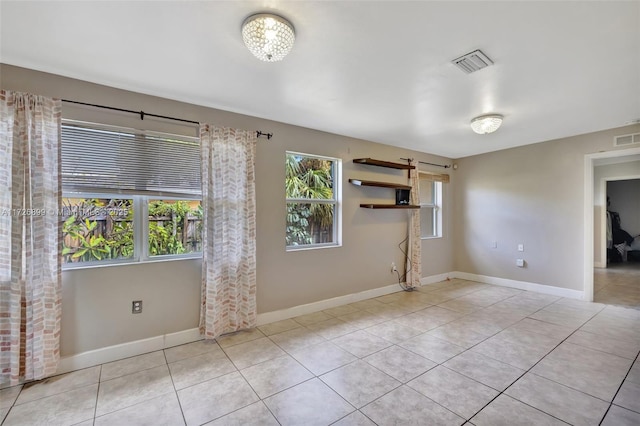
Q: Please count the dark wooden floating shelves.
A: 3